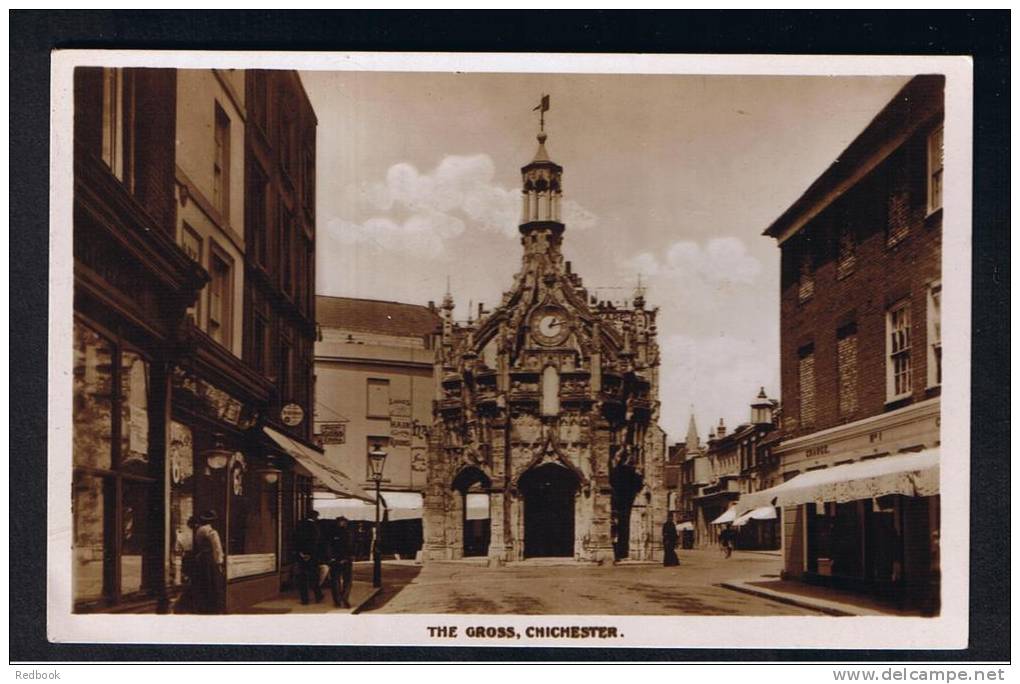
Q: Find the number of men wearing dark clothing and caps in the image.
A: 2